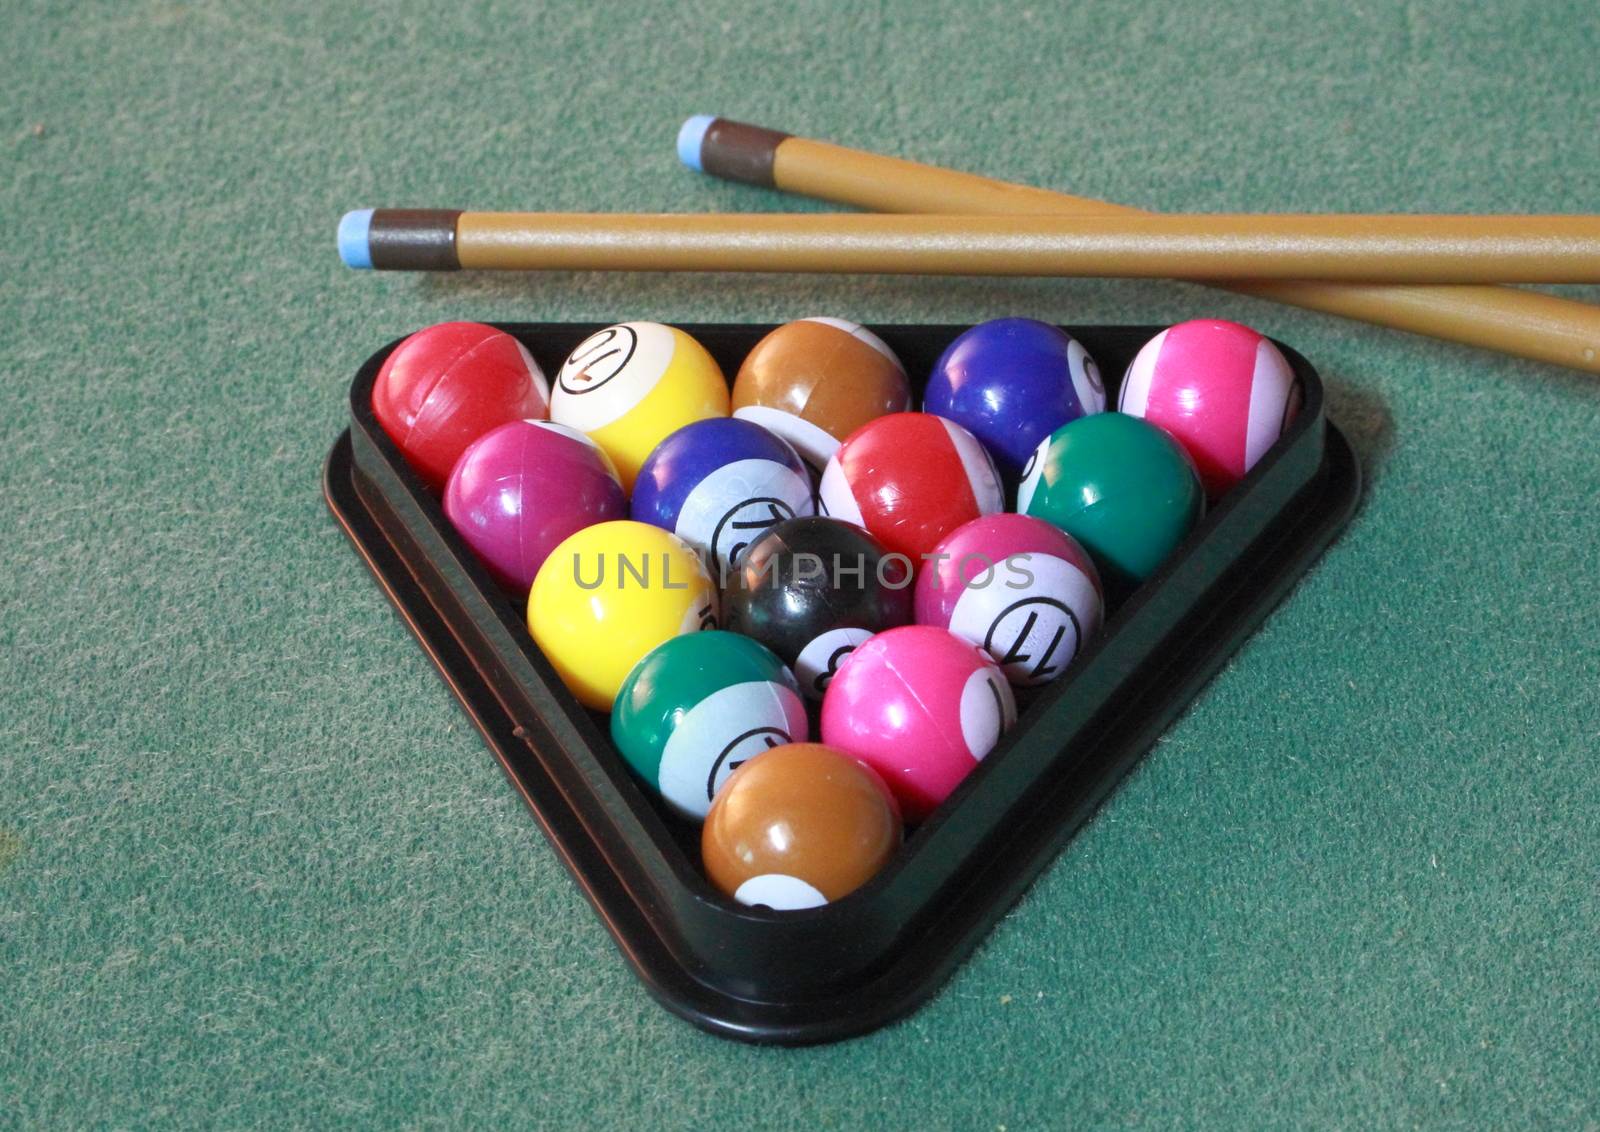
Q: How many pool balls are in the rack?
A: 15